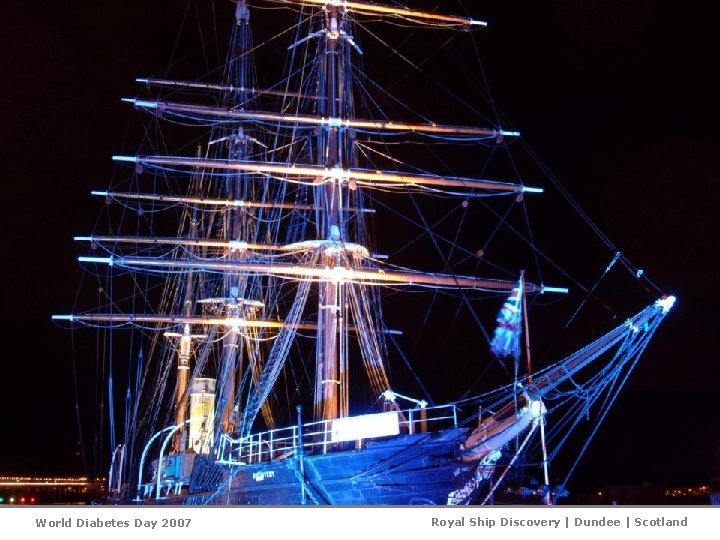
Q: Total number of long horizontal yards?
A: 8